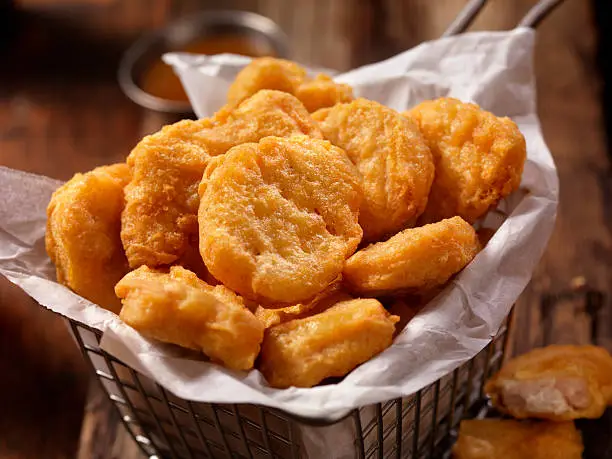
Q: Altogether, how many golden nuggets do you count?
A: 12